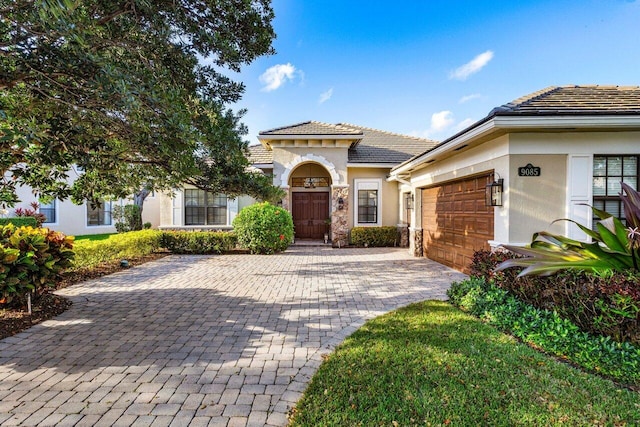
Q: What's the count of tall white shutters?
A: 3